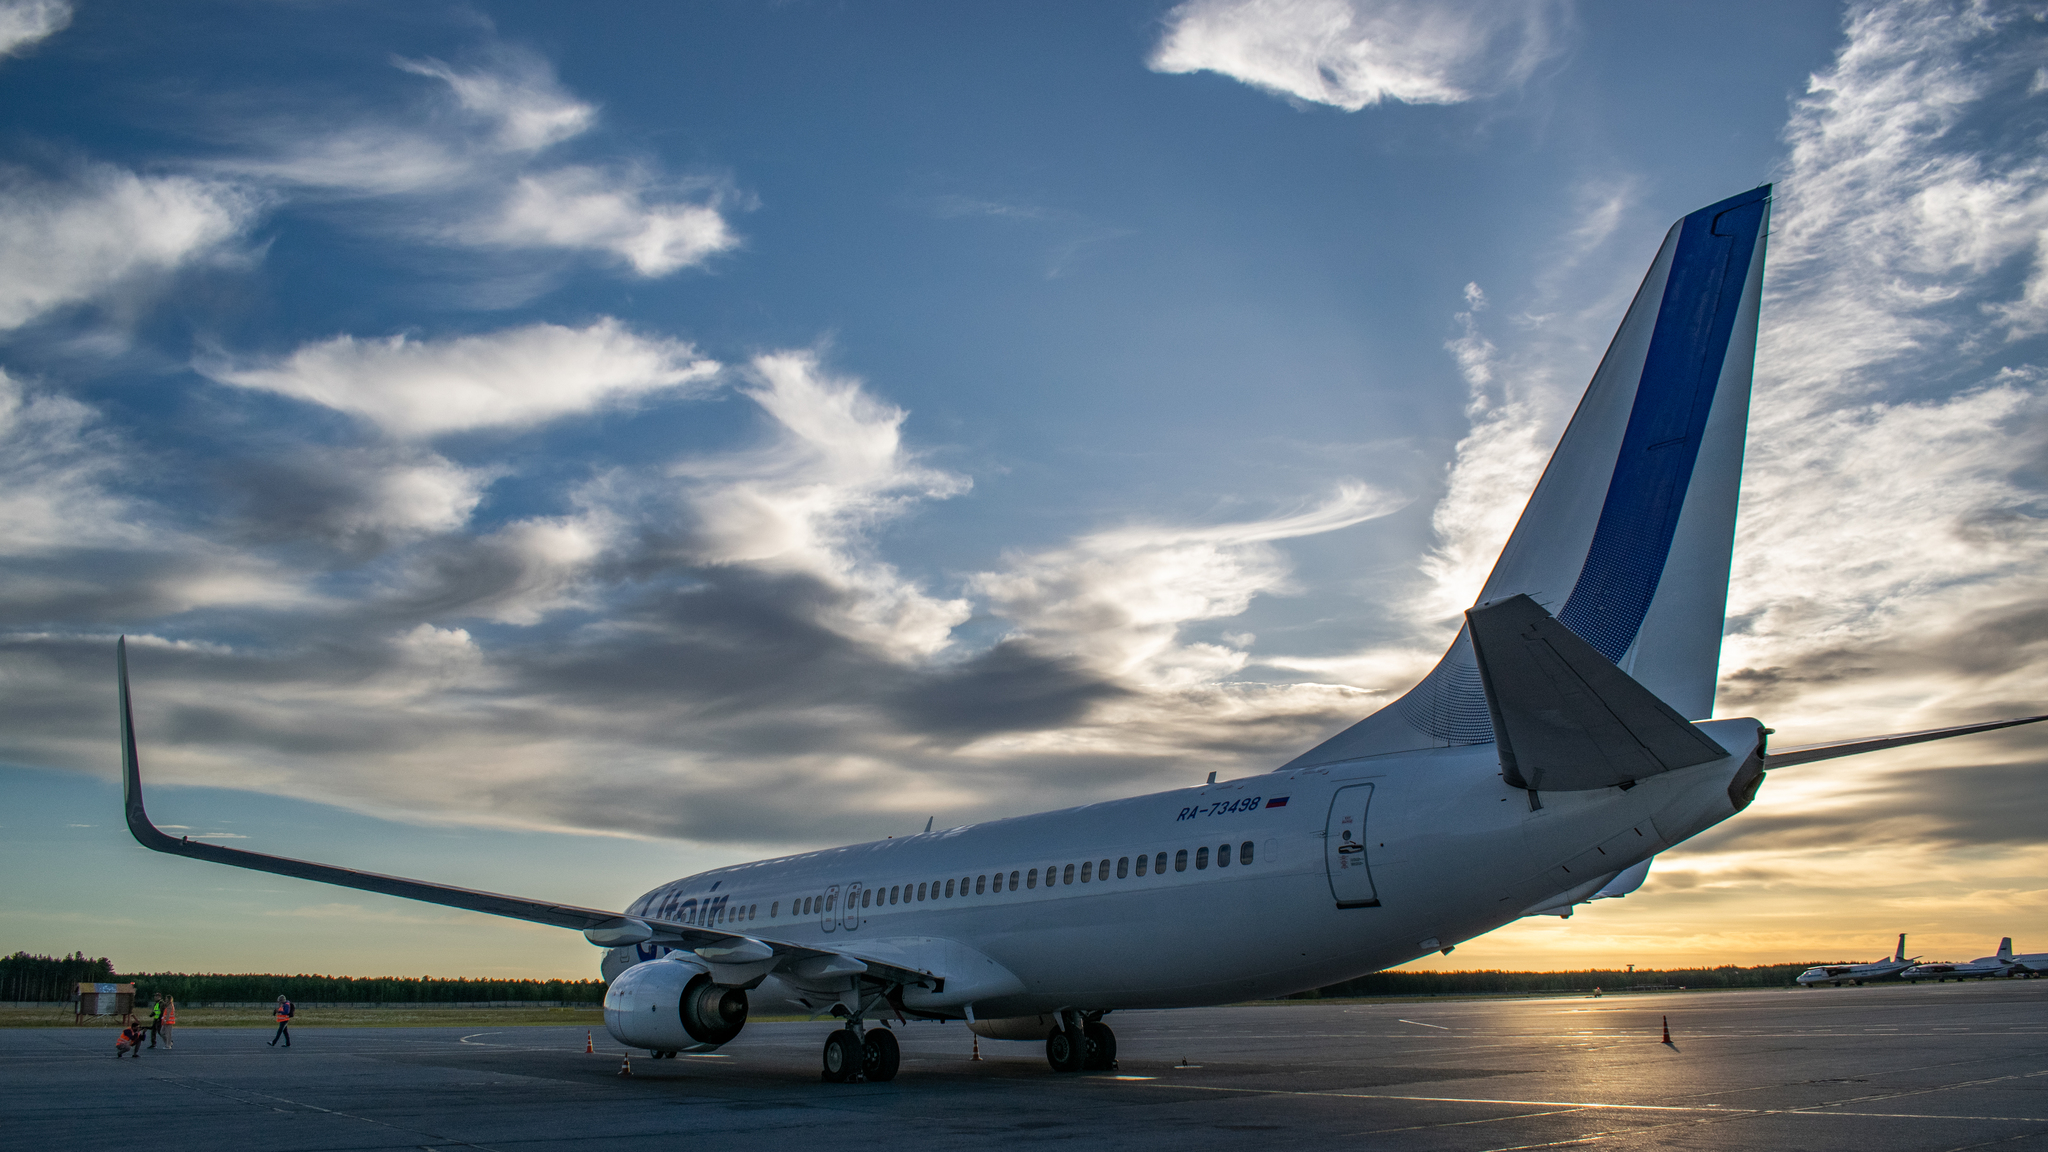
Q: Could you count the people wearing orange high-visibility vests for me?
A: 3